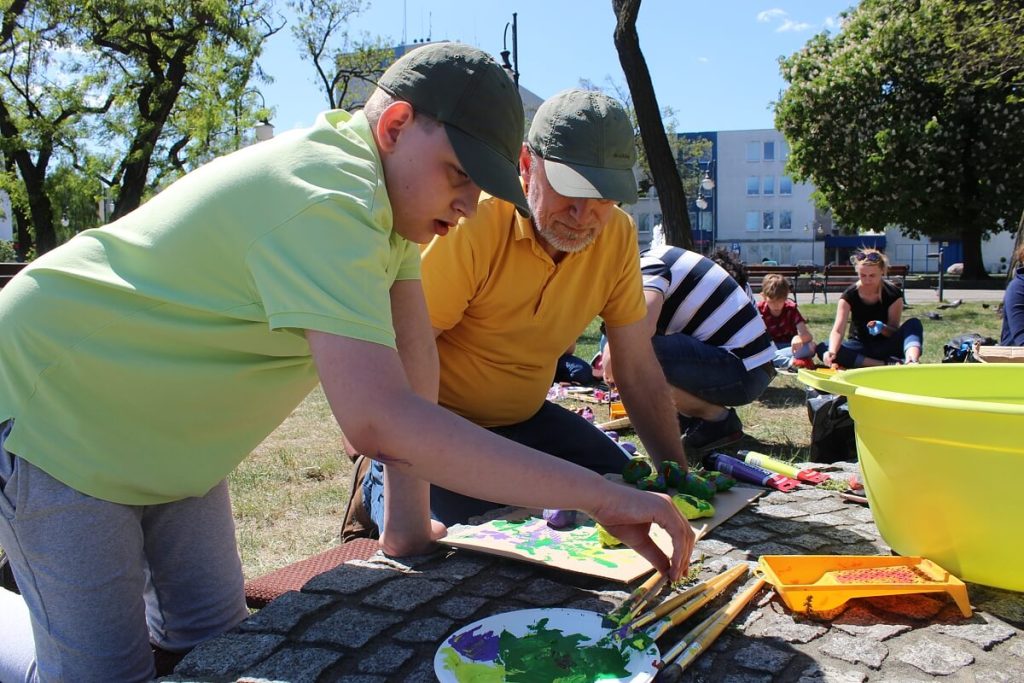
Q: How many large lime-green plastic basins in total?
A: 1